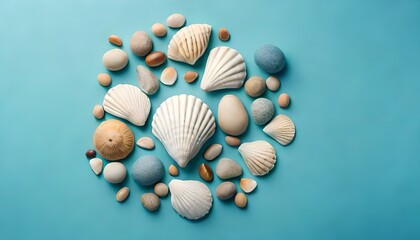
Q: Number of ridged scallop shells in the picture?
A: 7